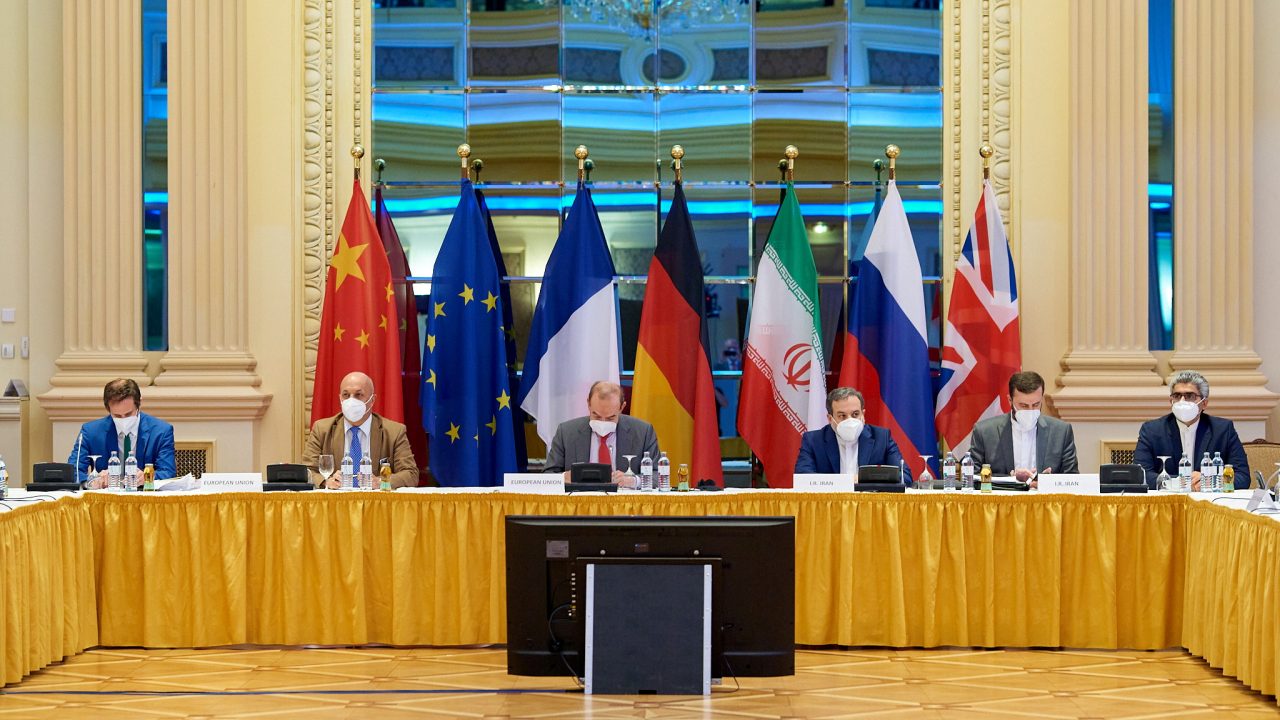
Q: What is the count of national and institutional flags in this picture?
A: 7